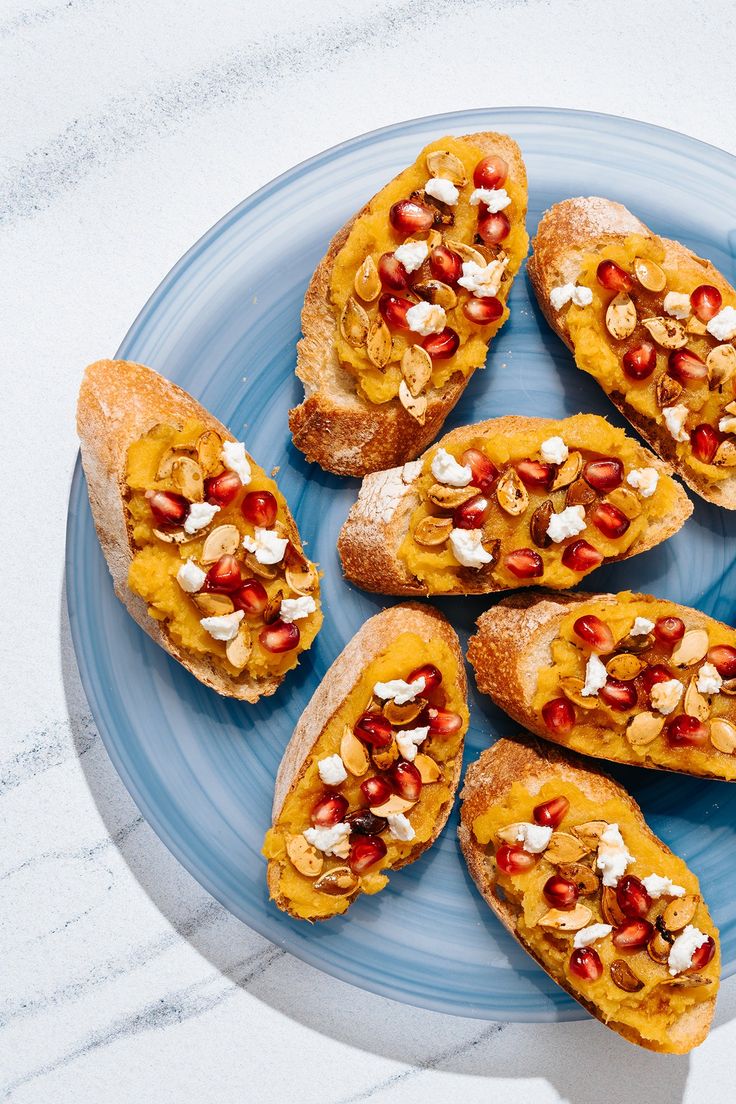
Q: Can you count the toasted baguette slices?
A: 7